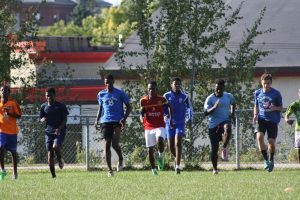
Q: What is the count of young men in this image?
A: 8